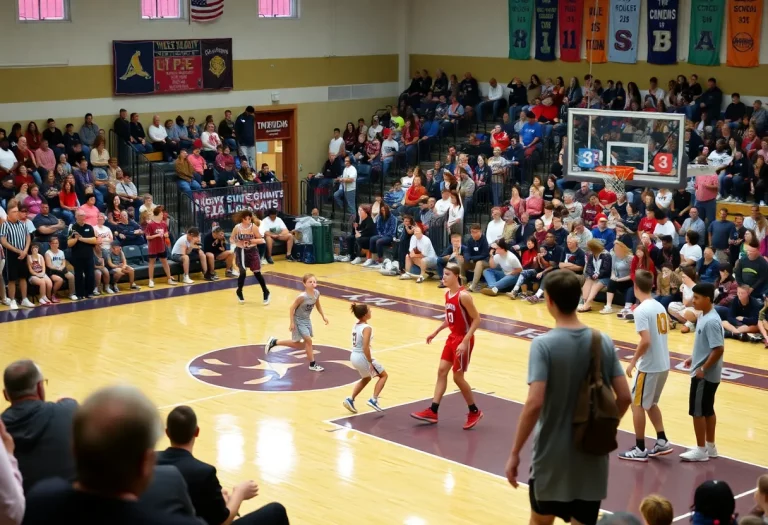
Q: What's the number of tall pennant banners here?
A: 8